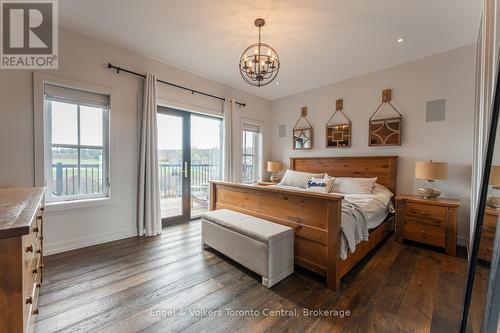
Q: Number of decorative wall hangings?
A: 3